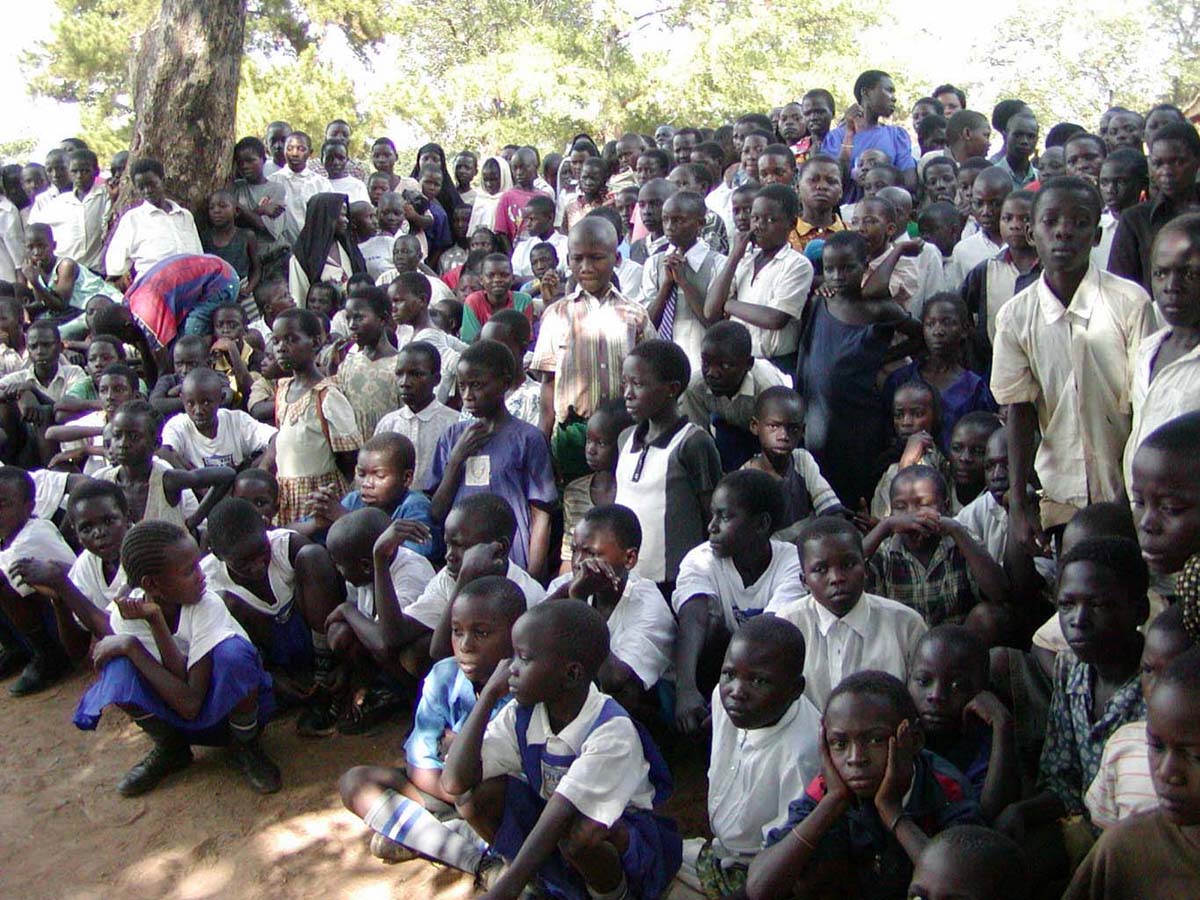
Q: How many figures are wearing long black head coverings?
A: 3